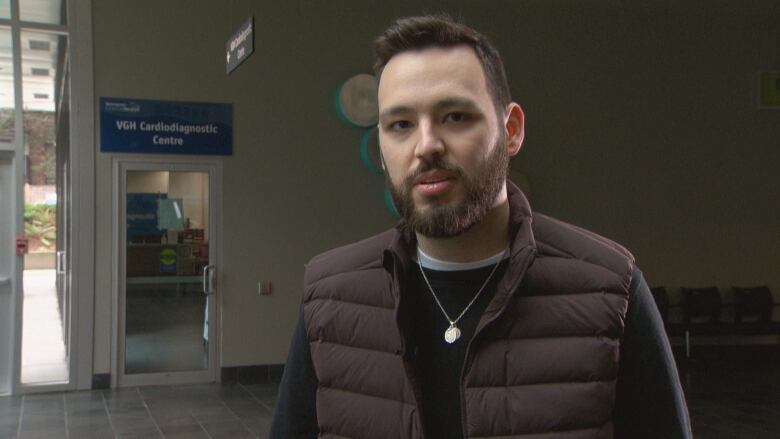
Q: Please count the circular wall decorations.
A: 3